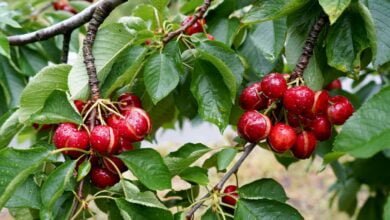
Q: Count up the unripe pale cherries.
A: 0